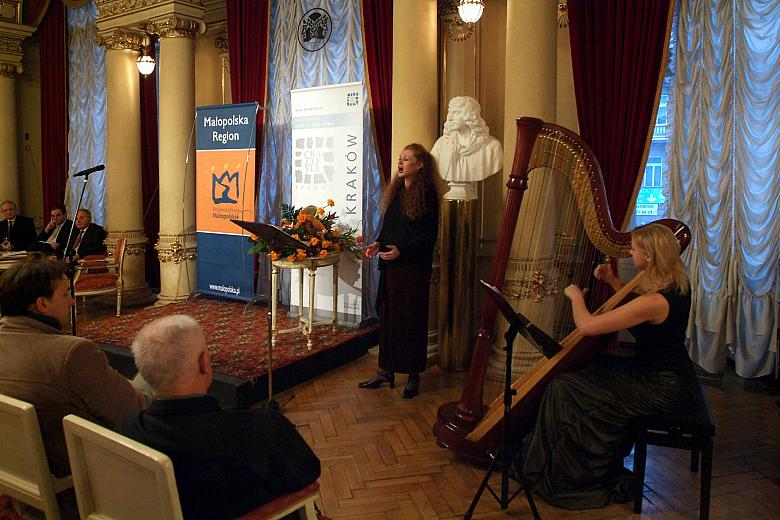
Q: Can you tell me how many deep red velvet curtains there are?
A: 5